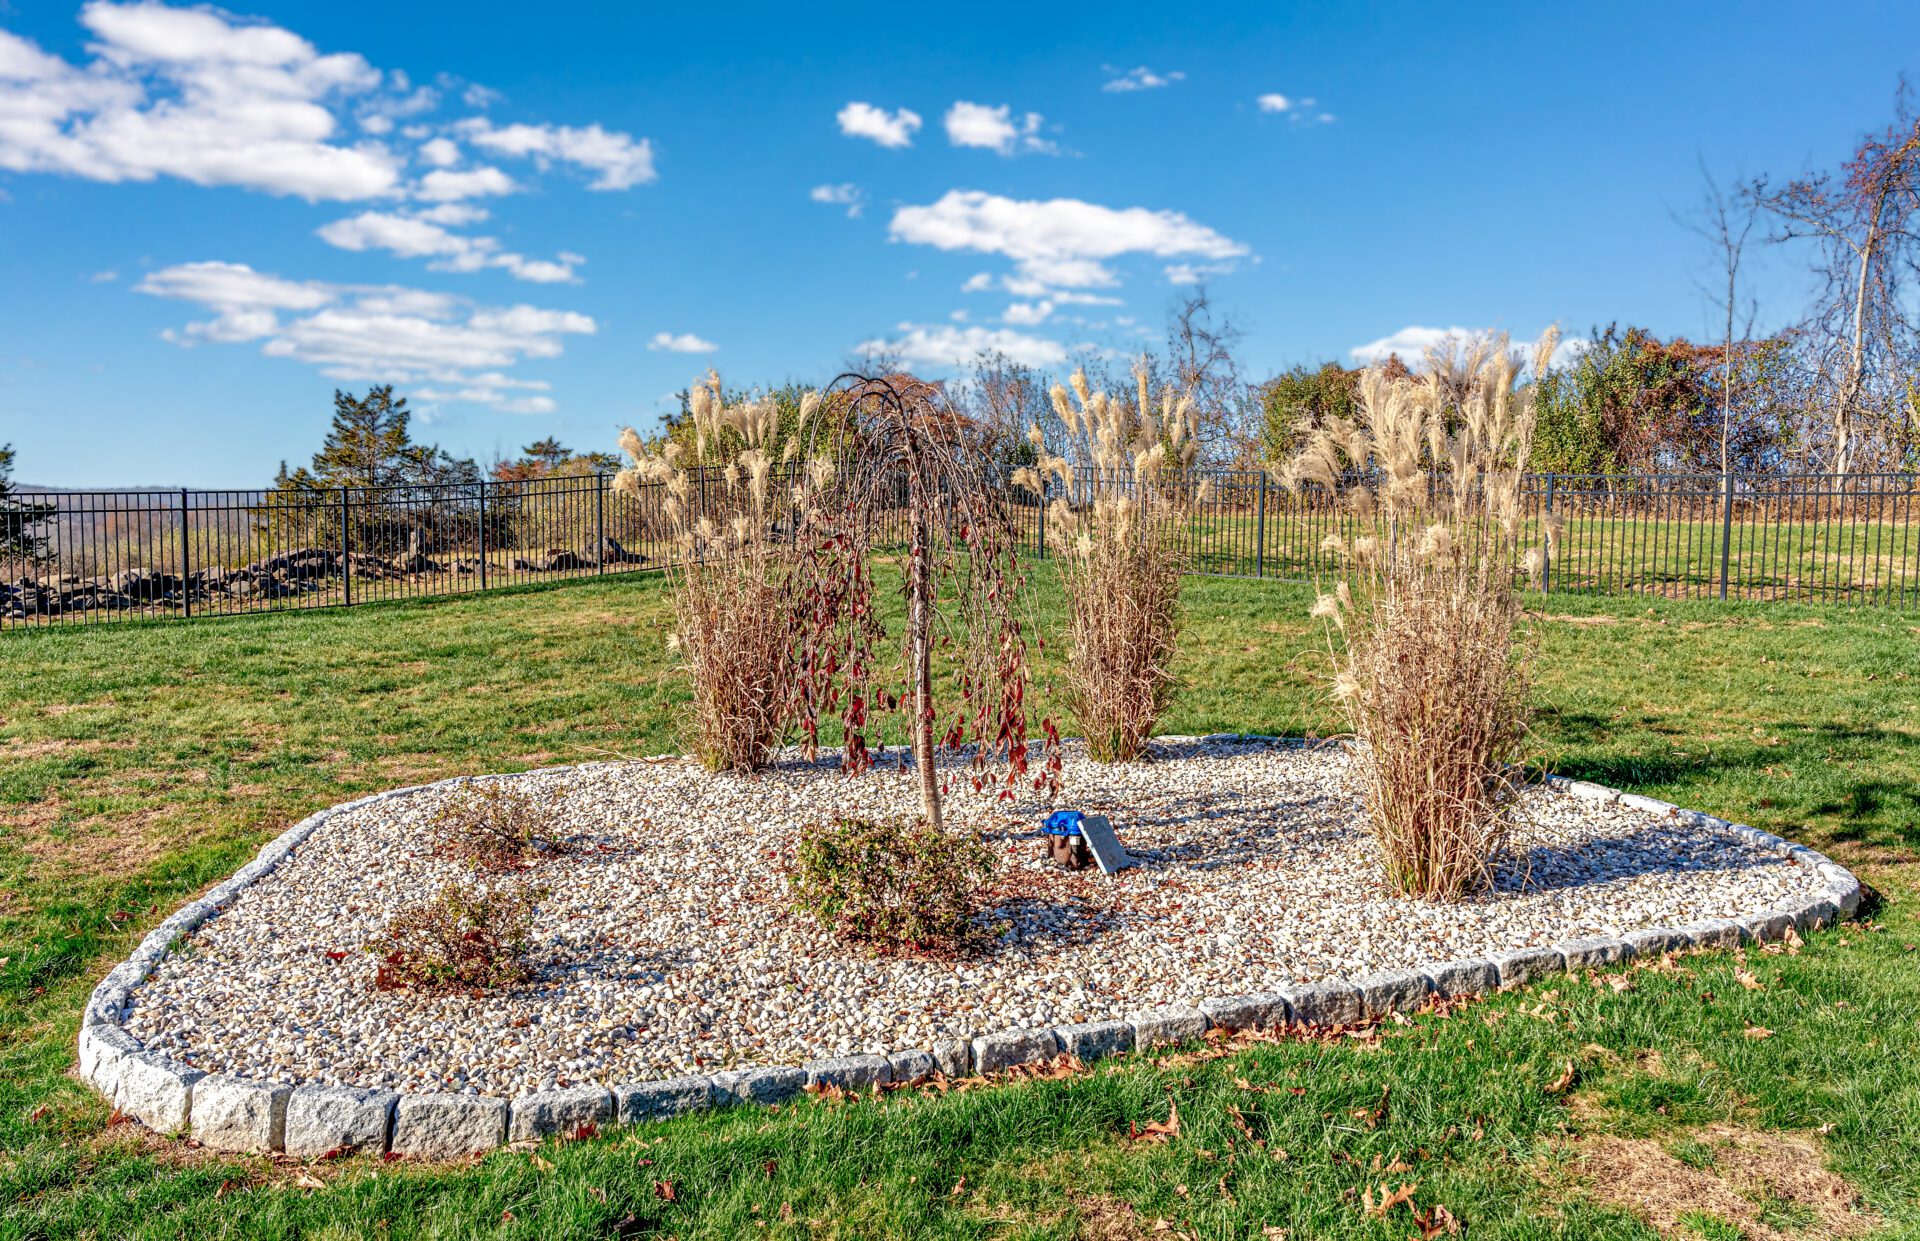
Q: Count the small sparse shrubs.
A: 3